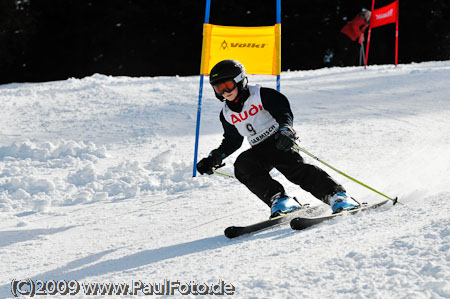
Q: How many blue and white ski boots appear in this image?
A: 2